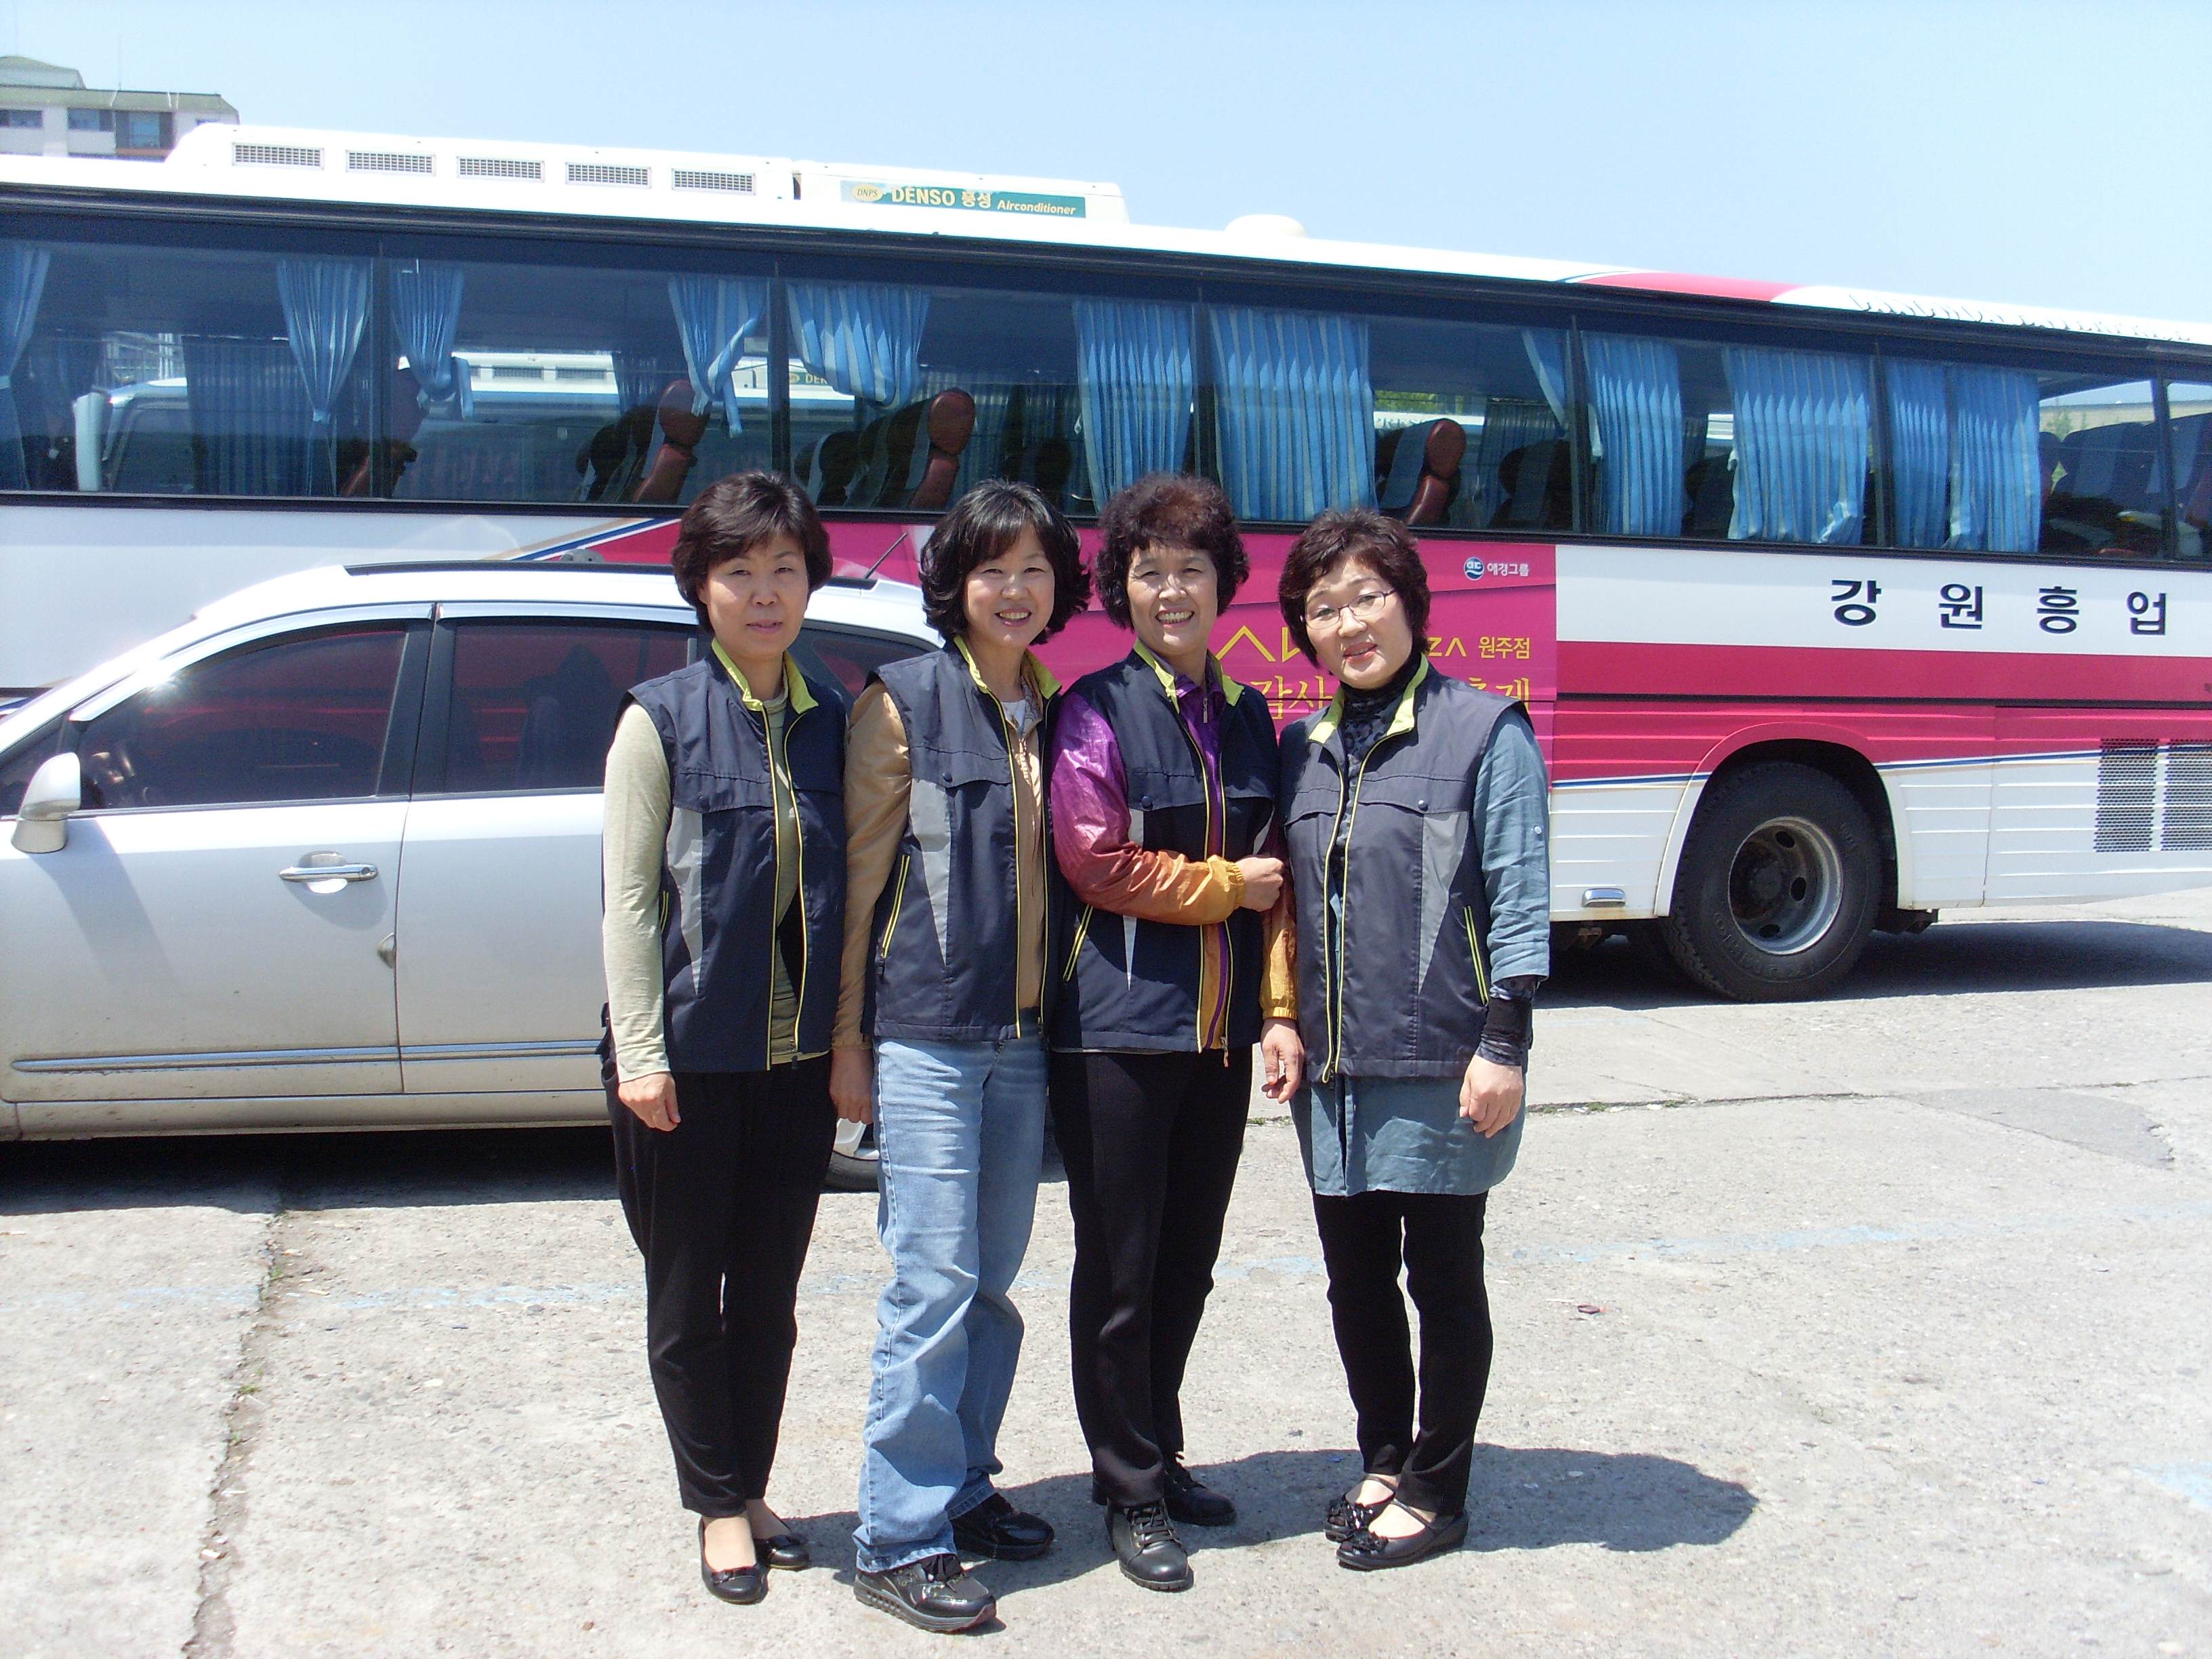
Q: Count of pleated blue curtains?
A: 12